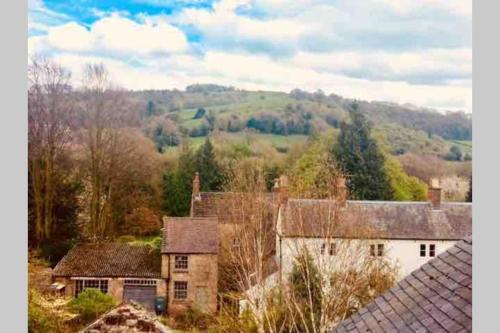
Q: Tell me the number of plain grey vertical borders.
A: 2